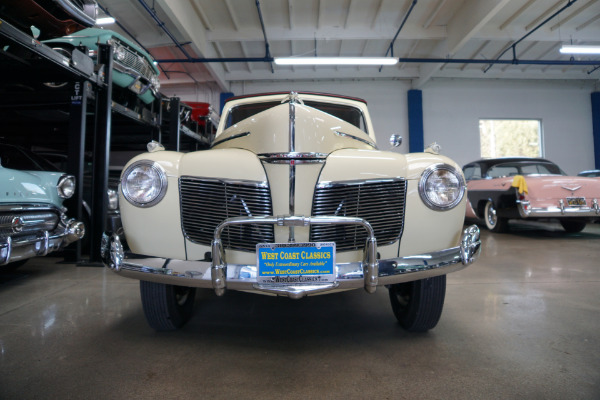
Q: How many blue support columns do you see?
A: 3